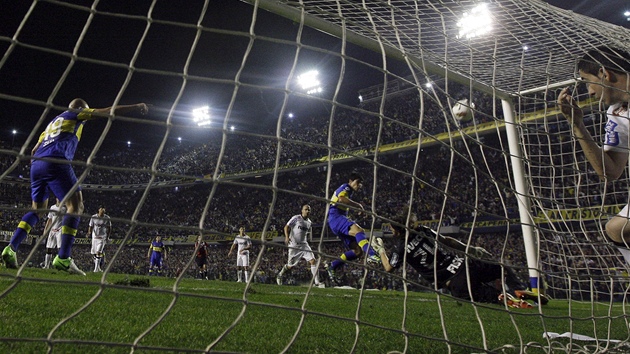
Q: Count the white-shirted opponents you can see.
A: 5